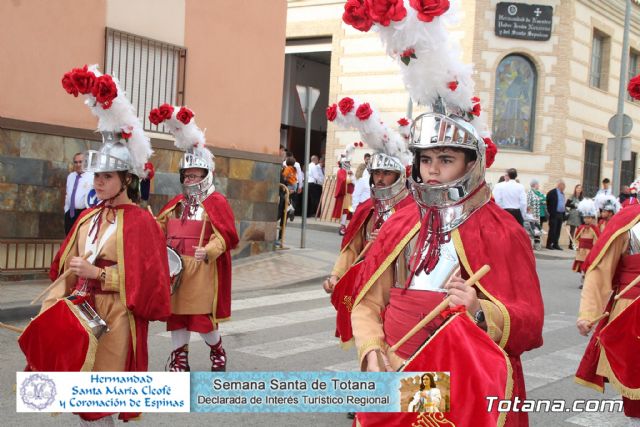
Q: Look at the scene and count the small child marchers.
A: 2